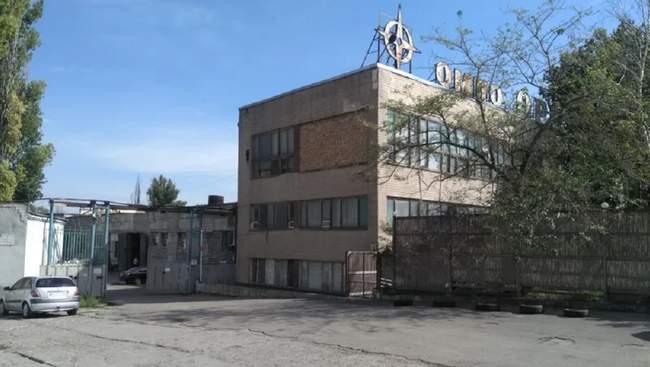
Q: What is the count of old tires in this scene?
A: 5